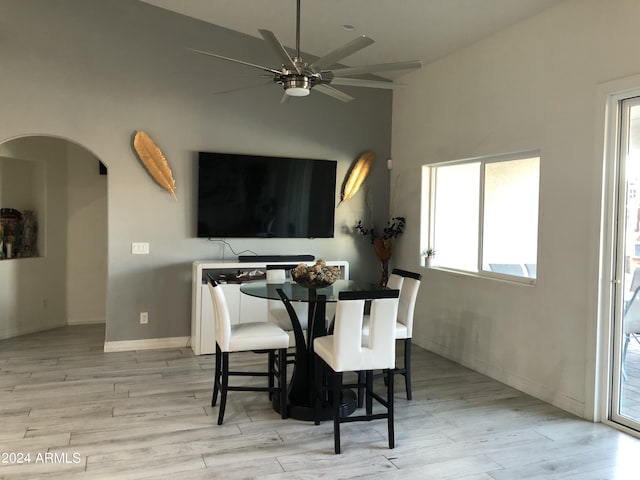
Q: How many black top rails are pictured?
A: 4